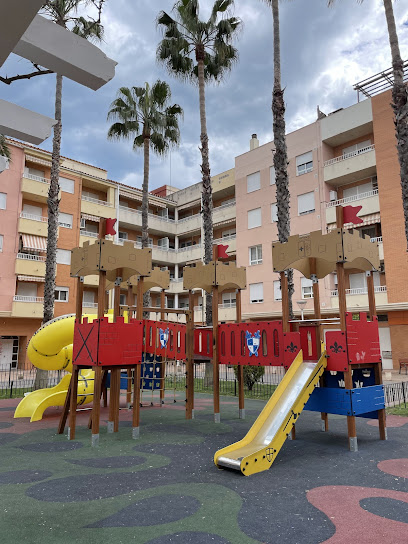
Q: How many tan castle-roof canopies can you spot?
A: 4